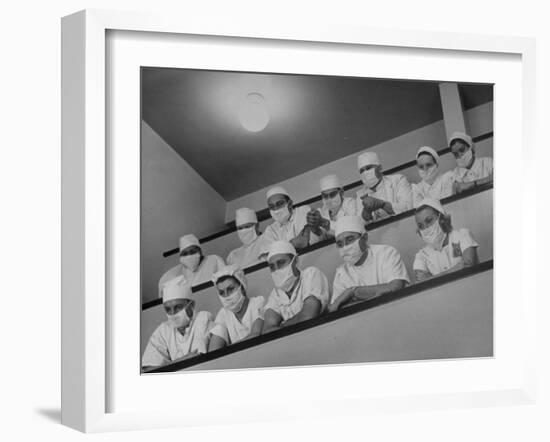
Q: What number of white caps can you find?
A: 12